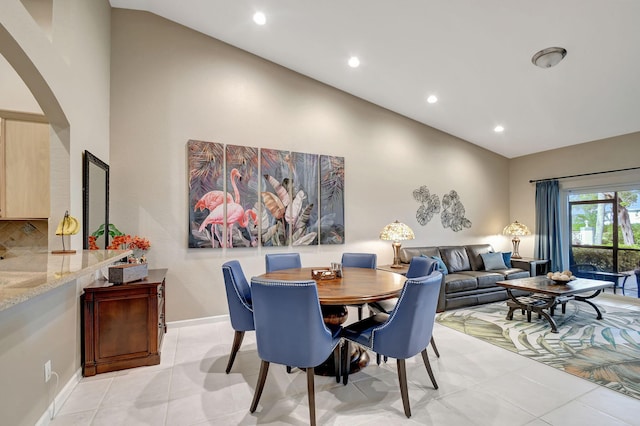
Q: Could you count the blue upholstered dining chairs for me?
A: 6